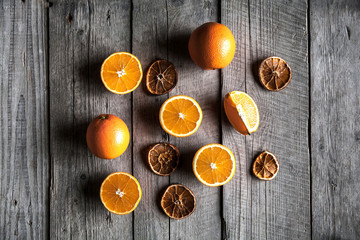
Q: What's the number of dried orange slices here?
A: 5